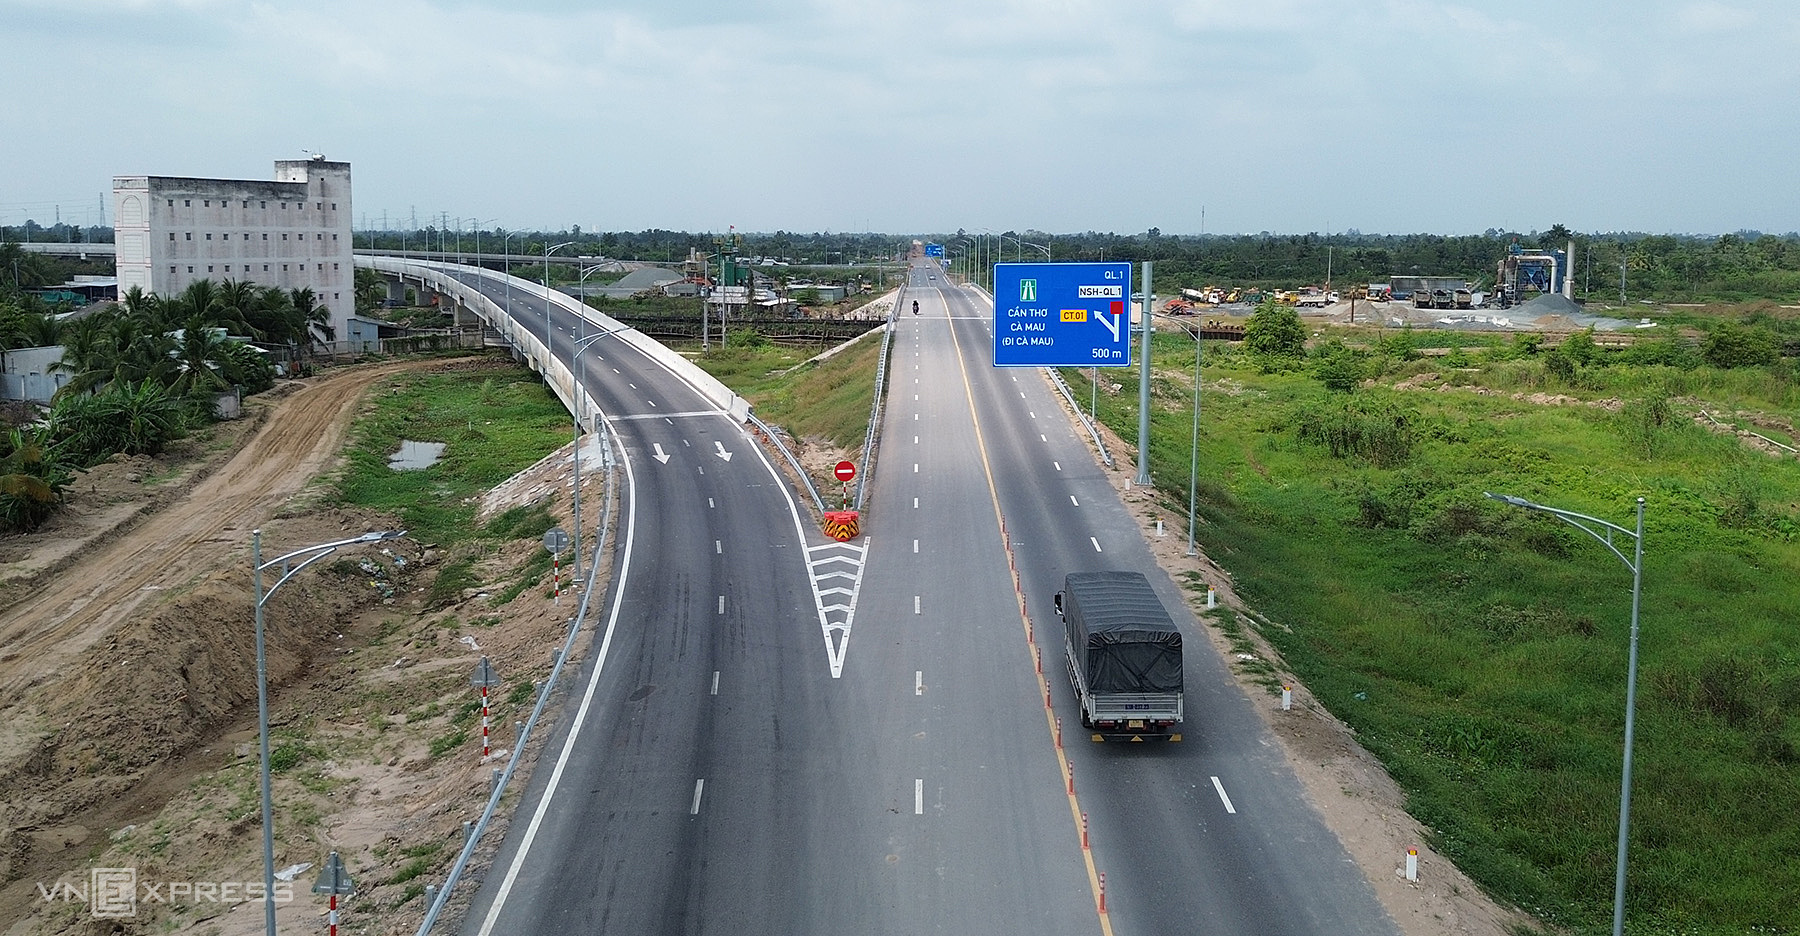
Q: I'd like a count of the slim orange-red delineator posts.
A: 12